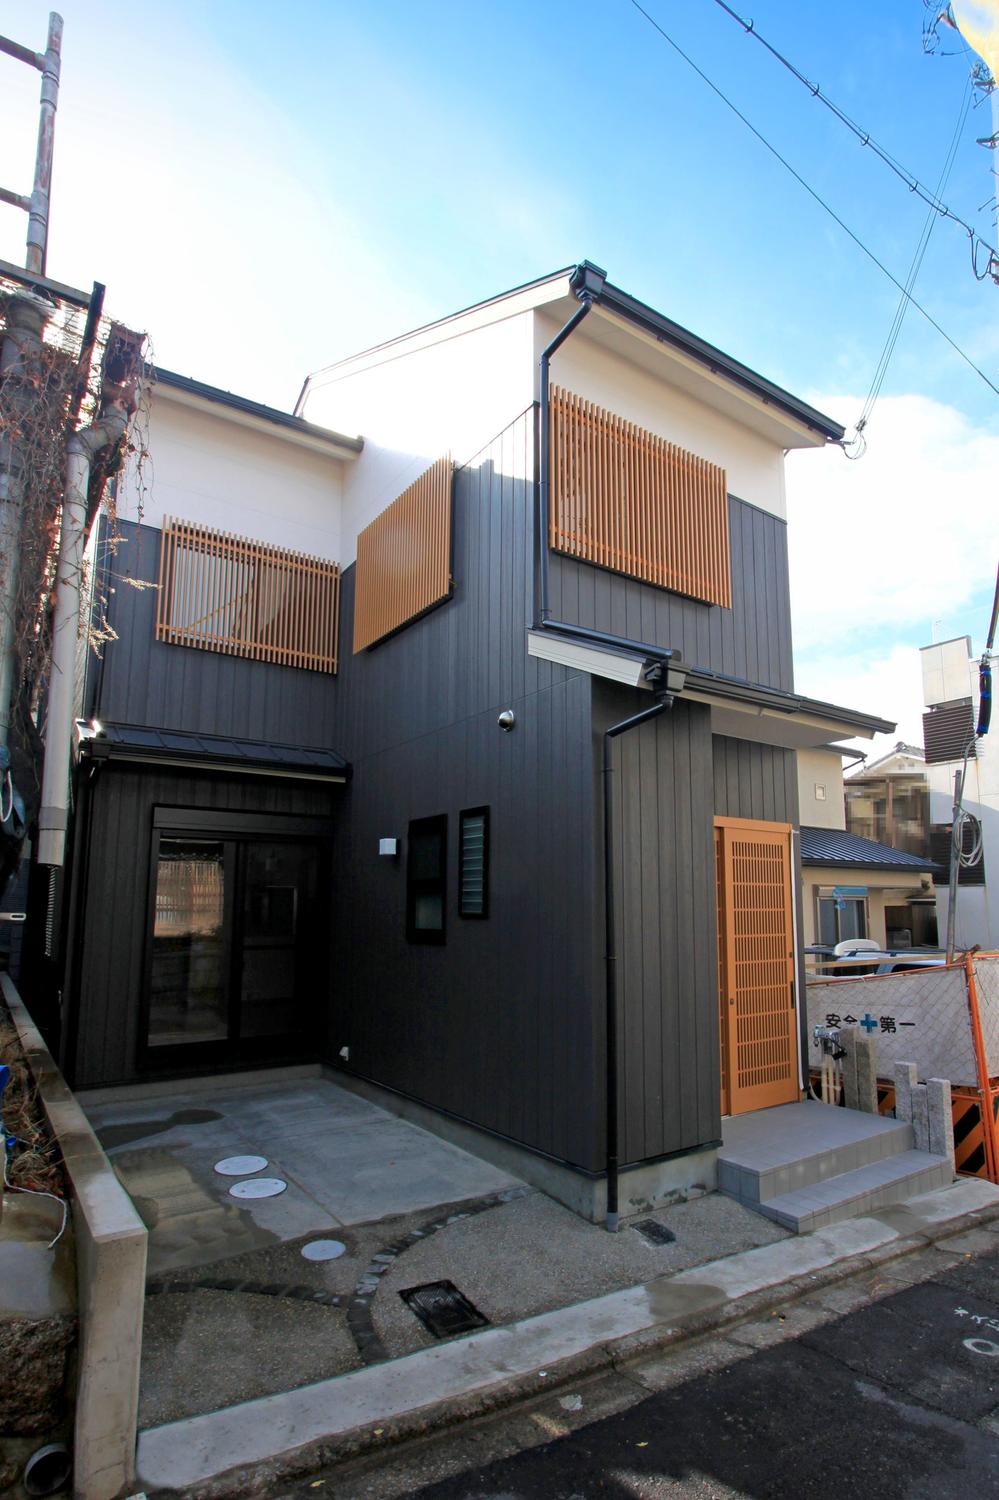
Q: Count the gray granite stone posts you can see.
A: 5